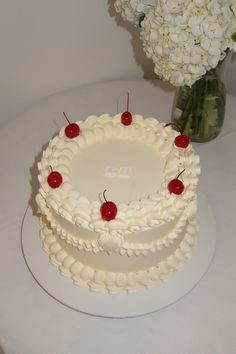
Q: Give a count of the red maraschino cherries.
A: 6